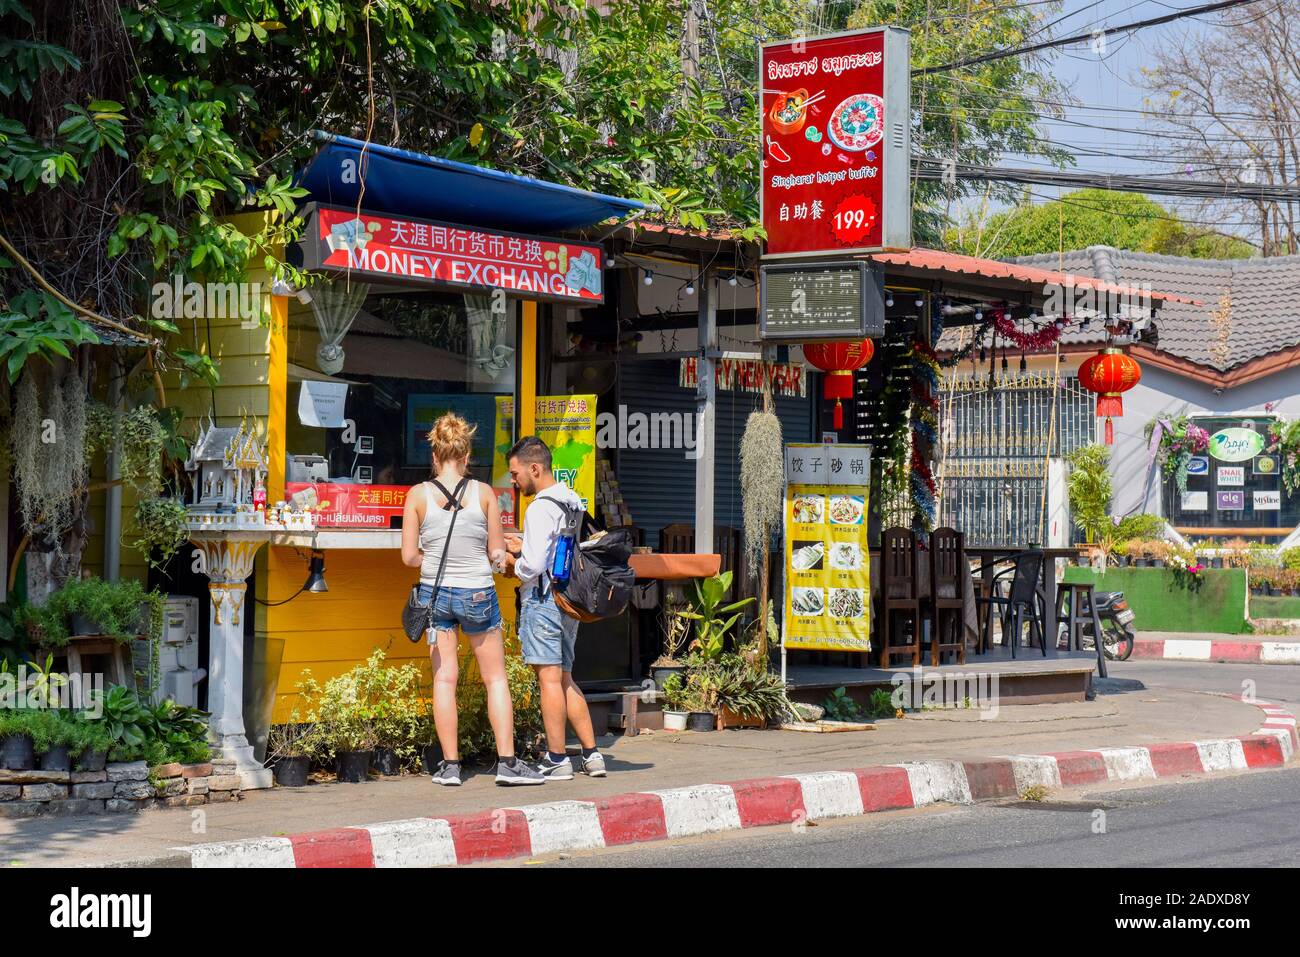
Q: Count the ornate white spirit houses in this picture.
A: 1